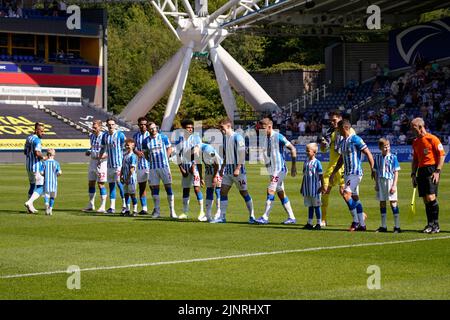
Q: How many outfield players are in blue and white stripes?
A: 10